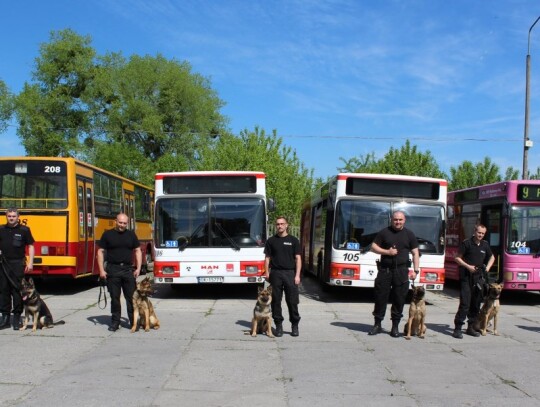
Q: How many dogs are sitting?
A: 5